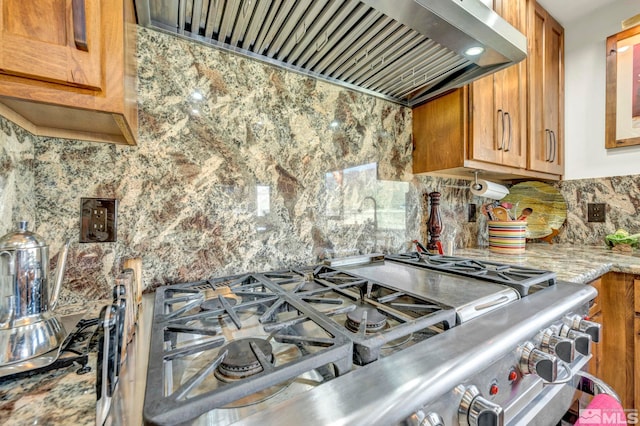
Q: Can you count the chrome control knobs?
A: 6